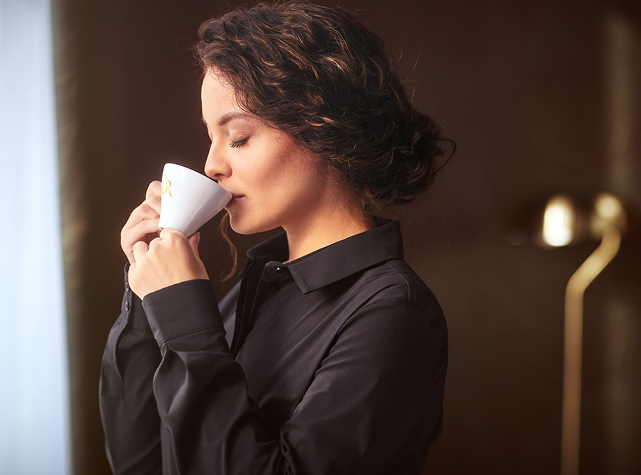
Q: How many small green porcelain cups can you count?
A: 0